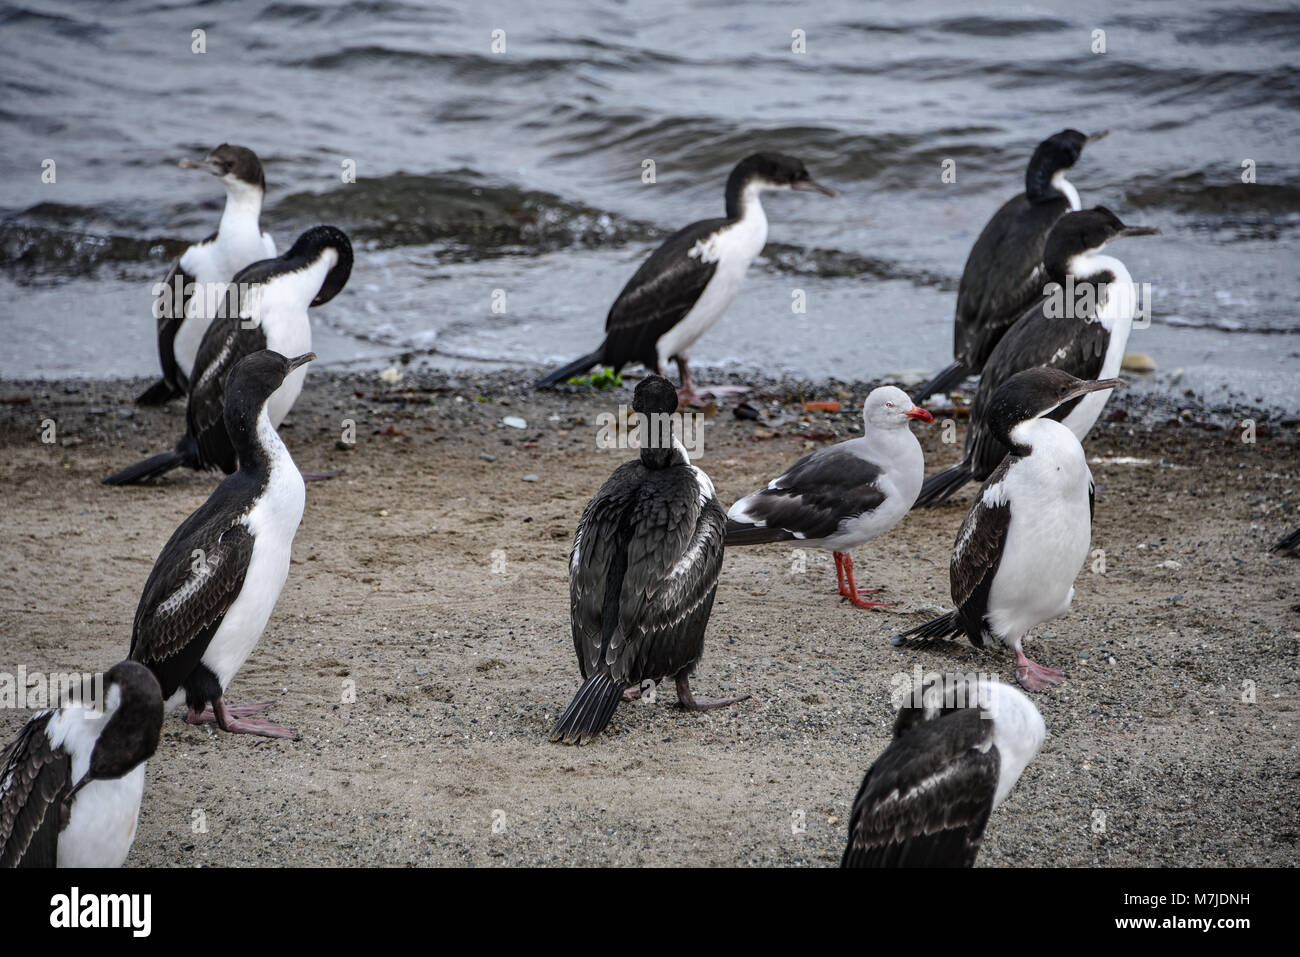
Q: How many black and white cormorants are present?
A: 10